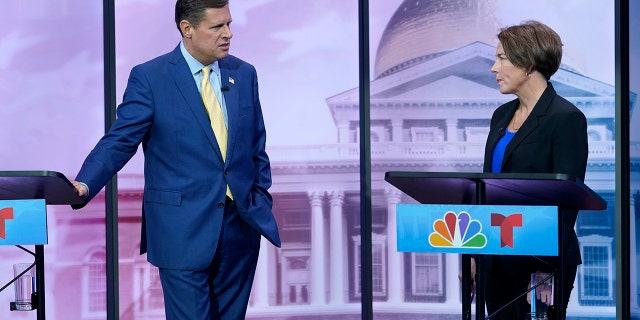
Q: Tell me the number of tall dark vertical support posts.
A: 3